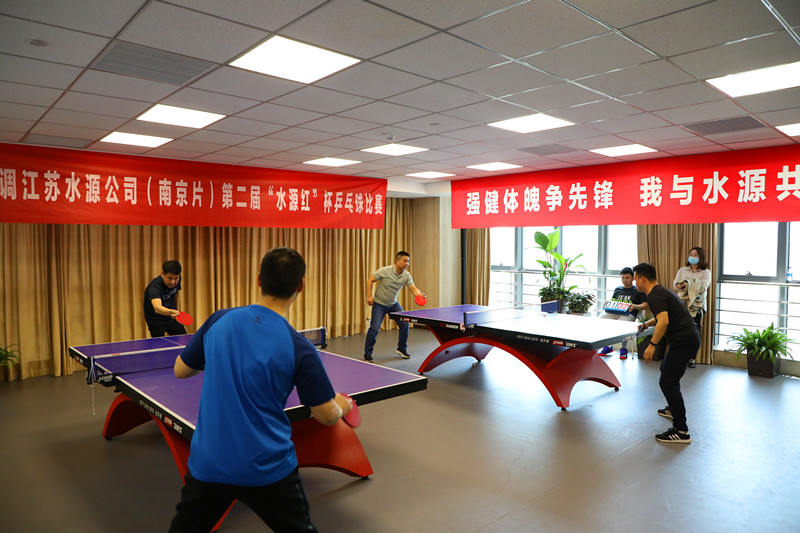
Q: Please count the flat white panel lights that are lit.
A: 11